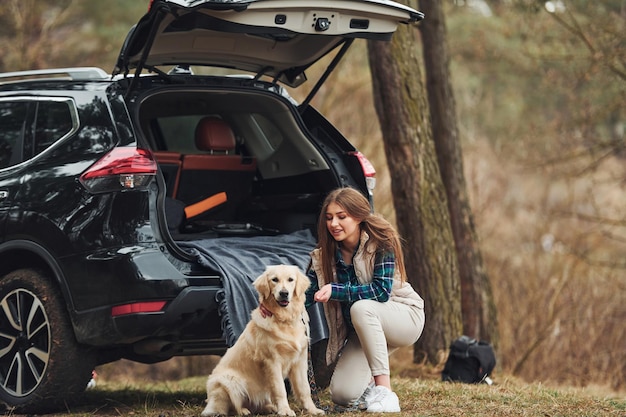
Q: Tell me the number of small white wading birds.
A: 0